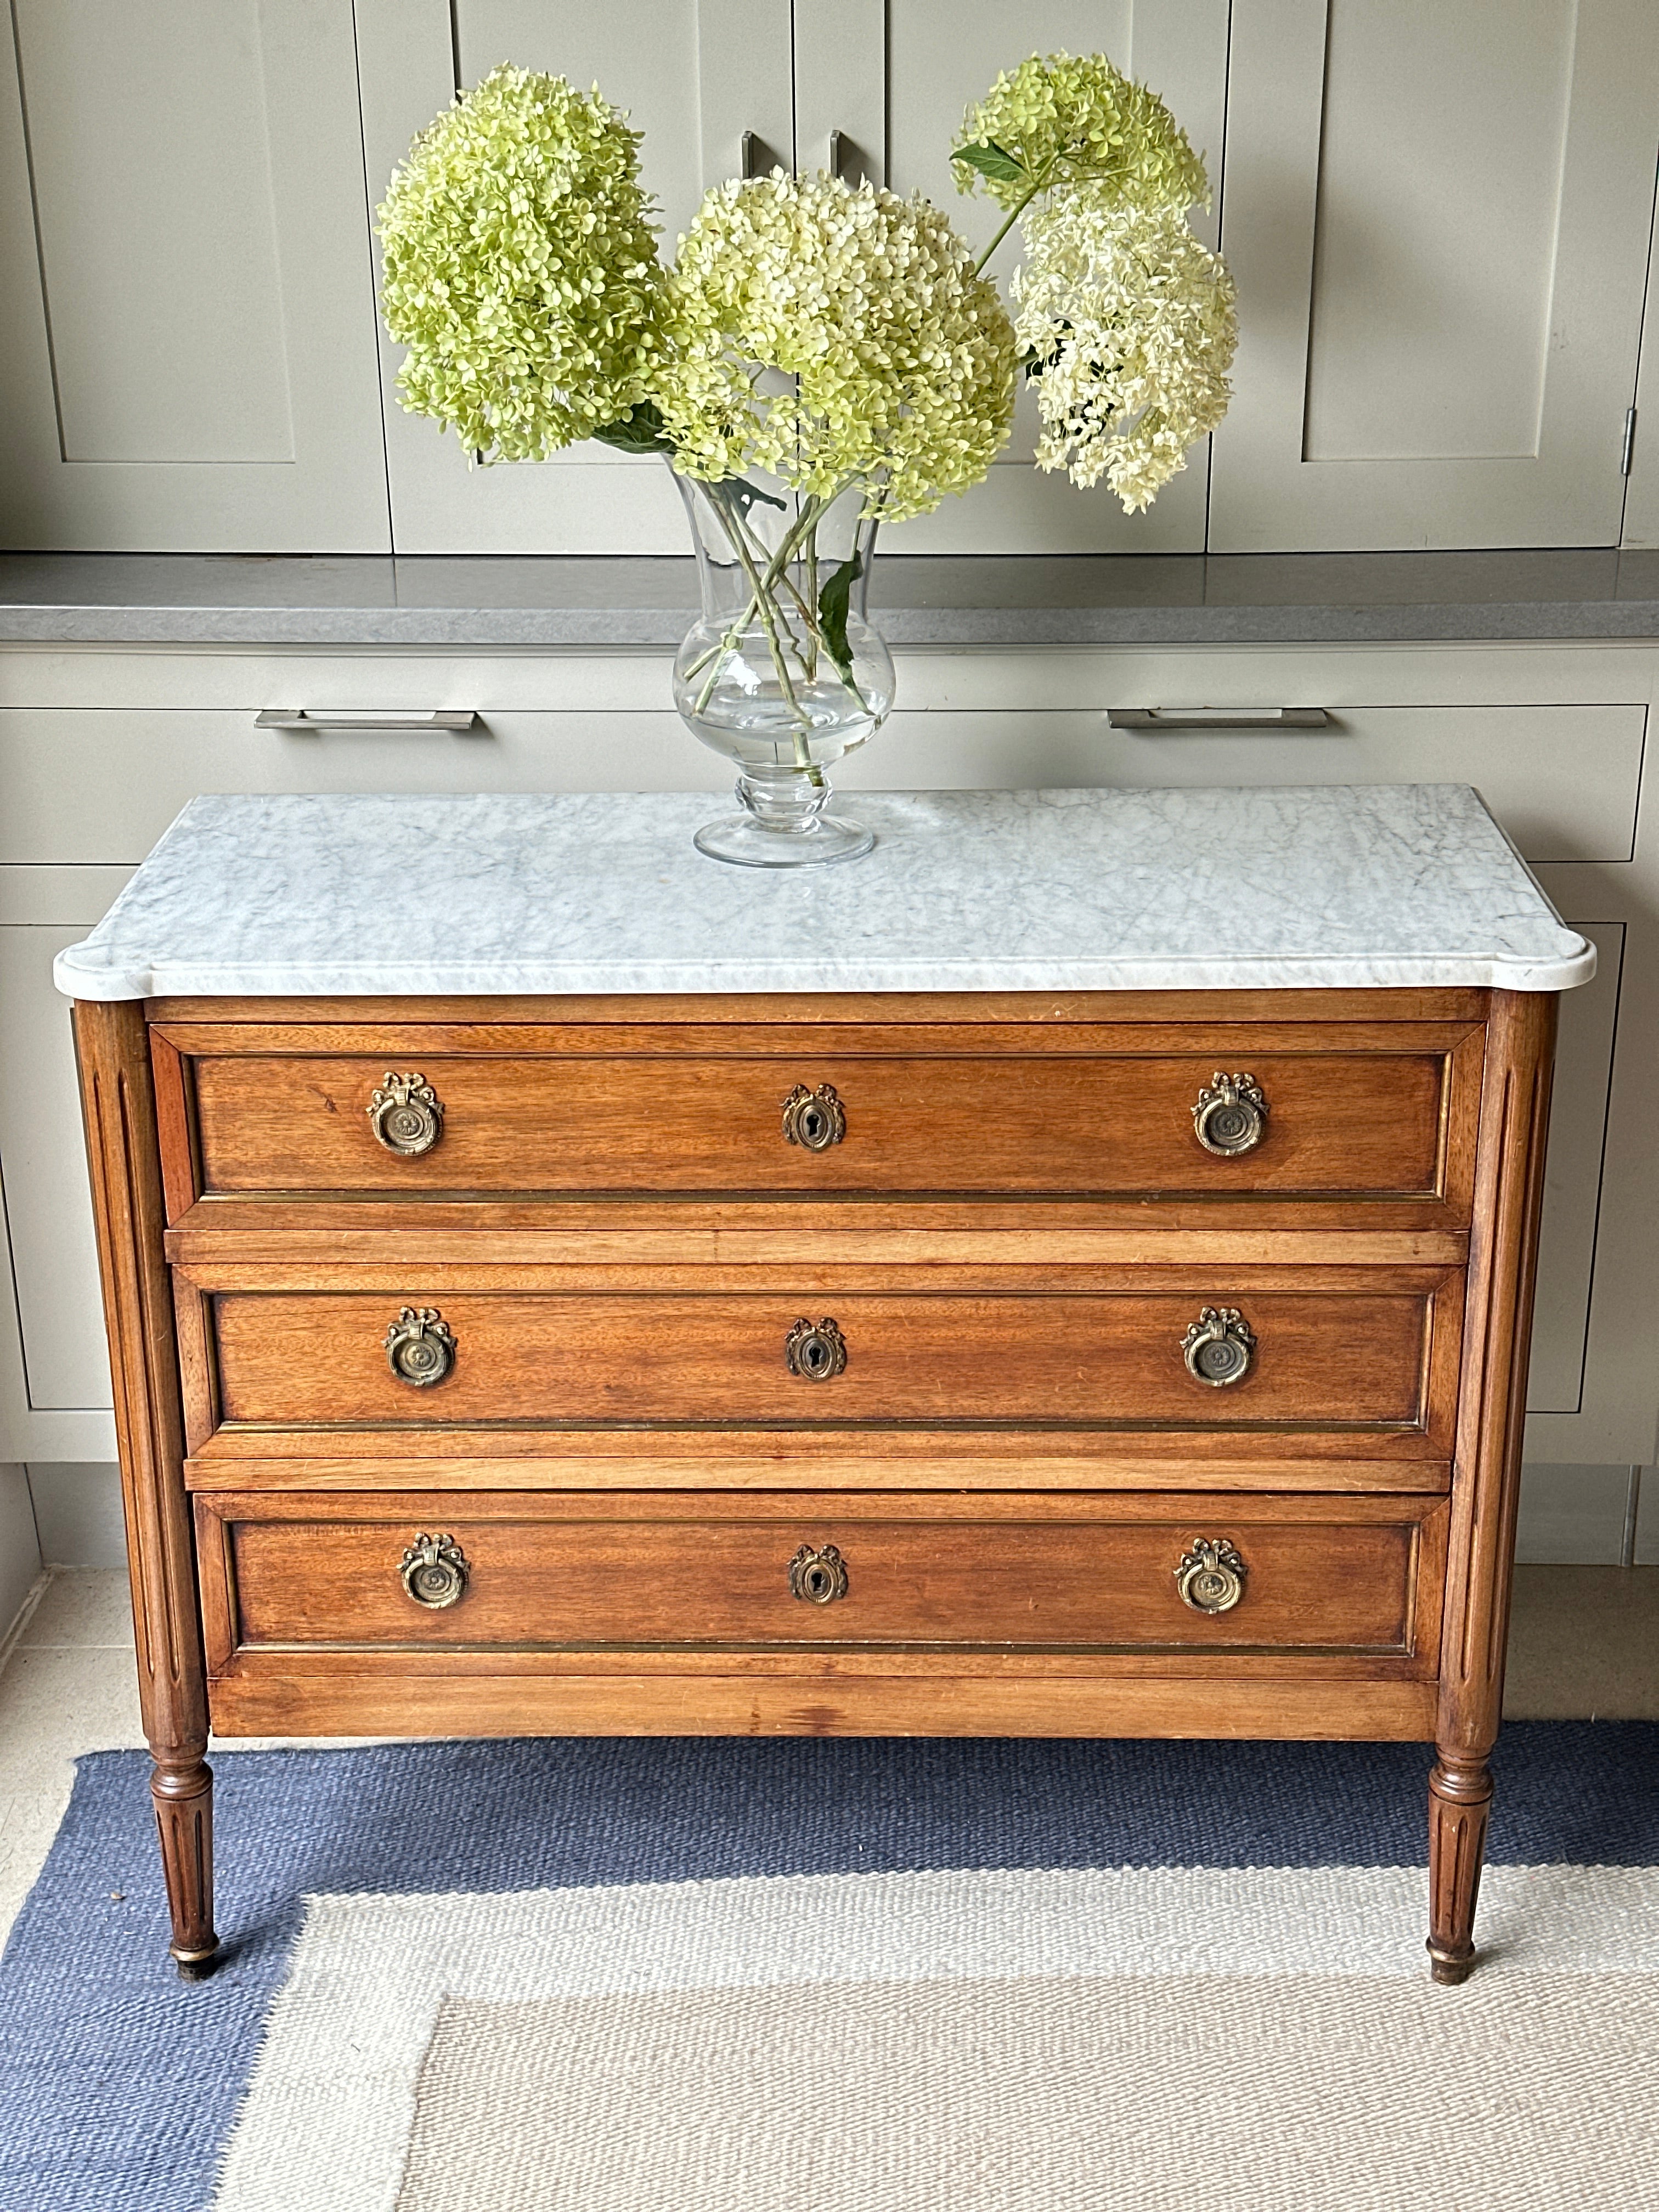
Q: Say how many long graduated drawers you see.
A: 3